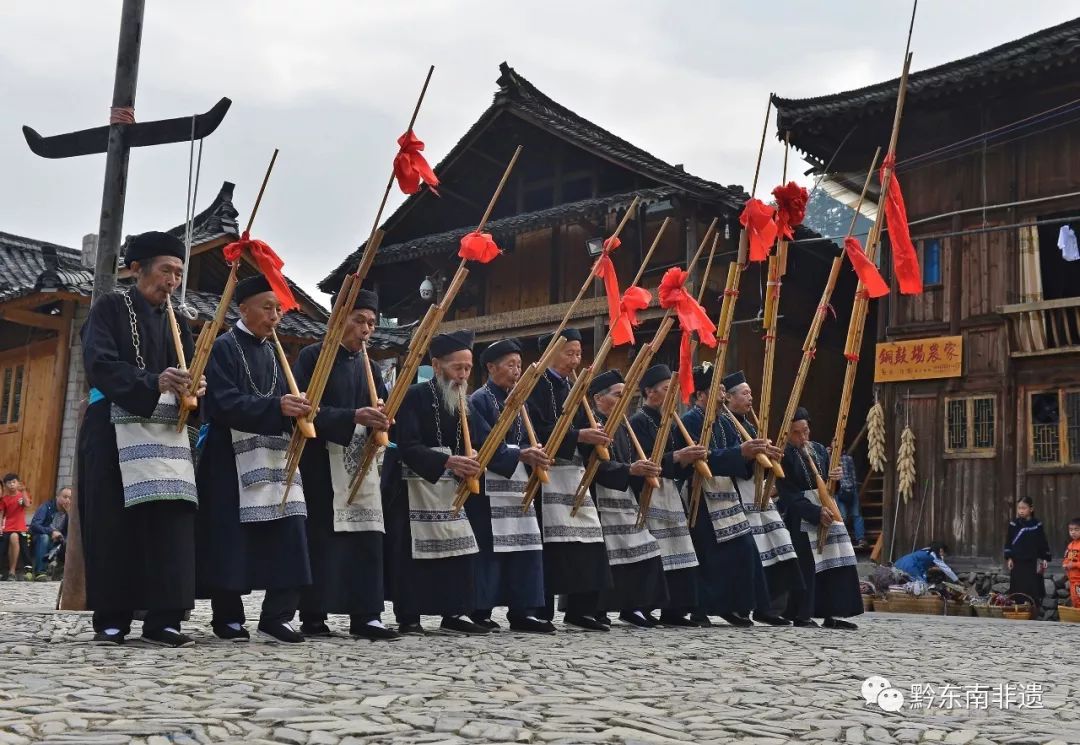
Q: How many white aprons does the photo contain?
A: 11